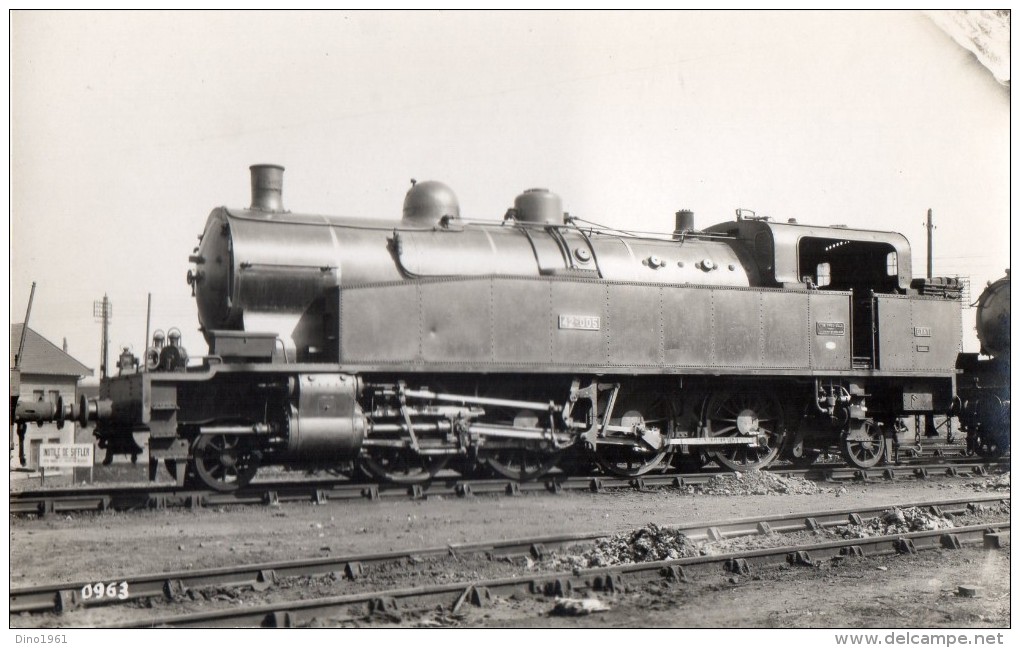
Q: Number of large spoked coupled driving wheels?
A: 4